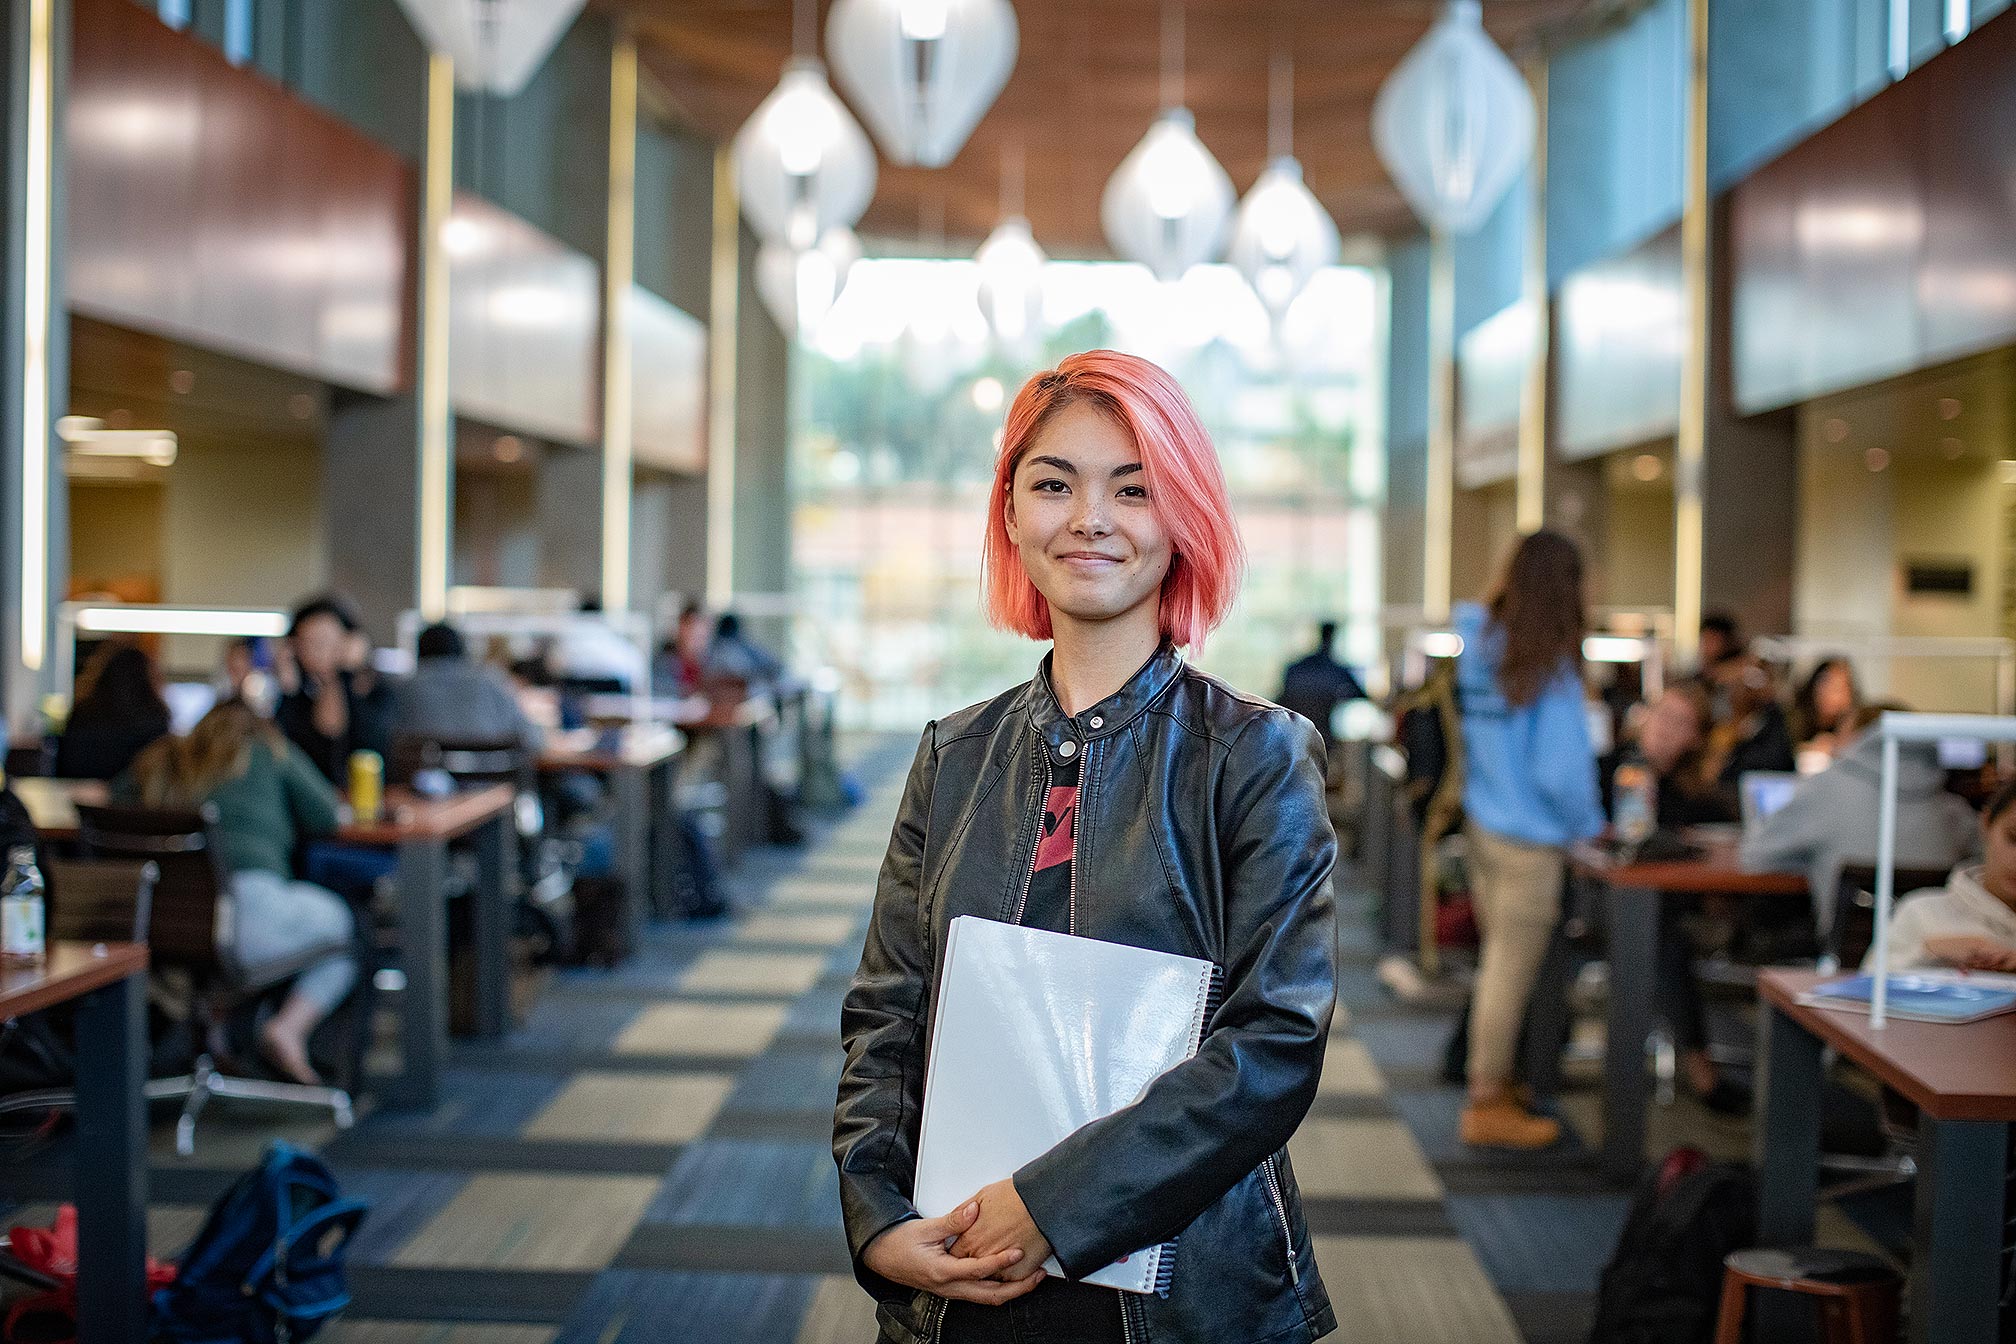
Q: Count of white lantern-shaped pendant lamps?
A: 8